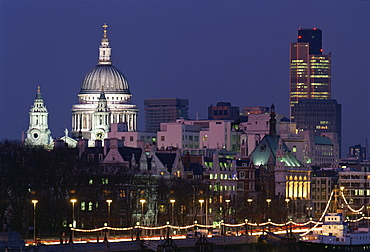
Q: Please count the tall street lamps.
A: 10